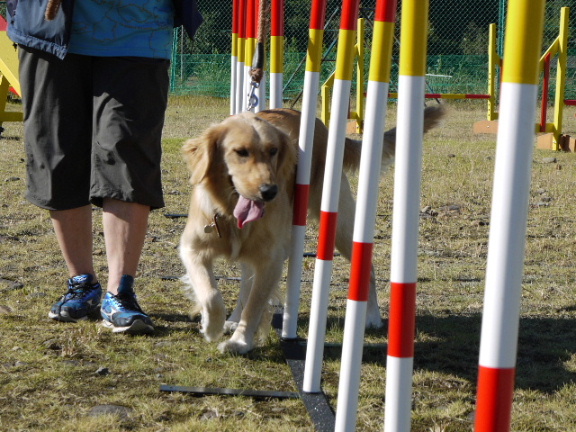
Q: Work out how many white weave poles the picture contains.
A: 10